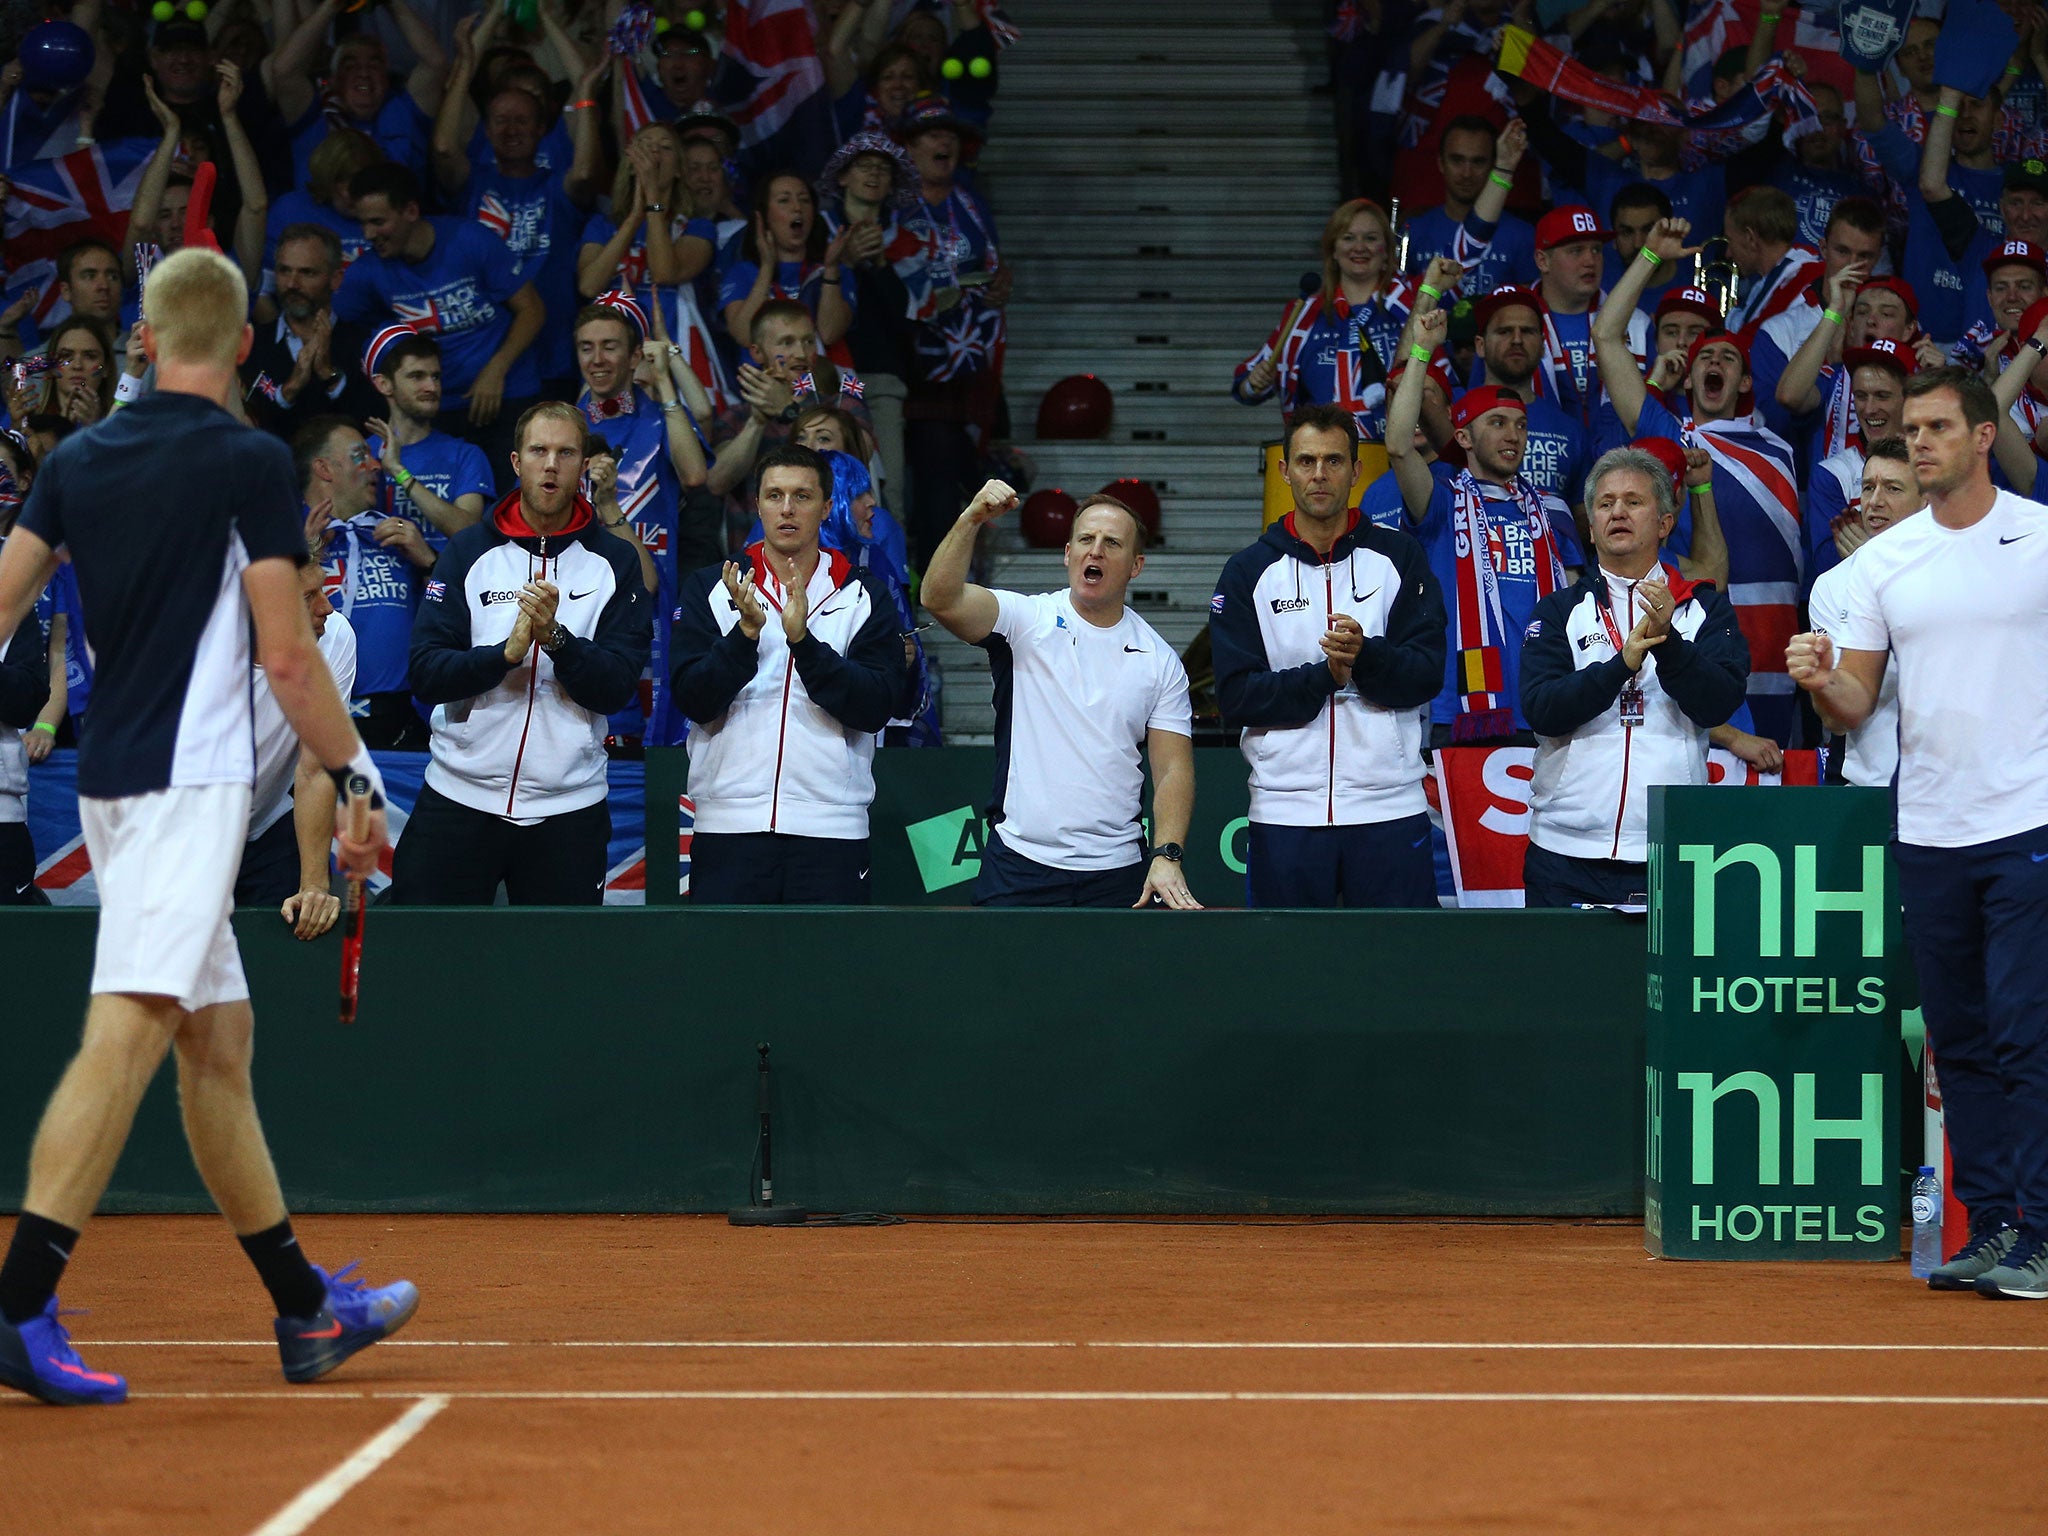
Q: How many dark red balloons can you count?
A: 3